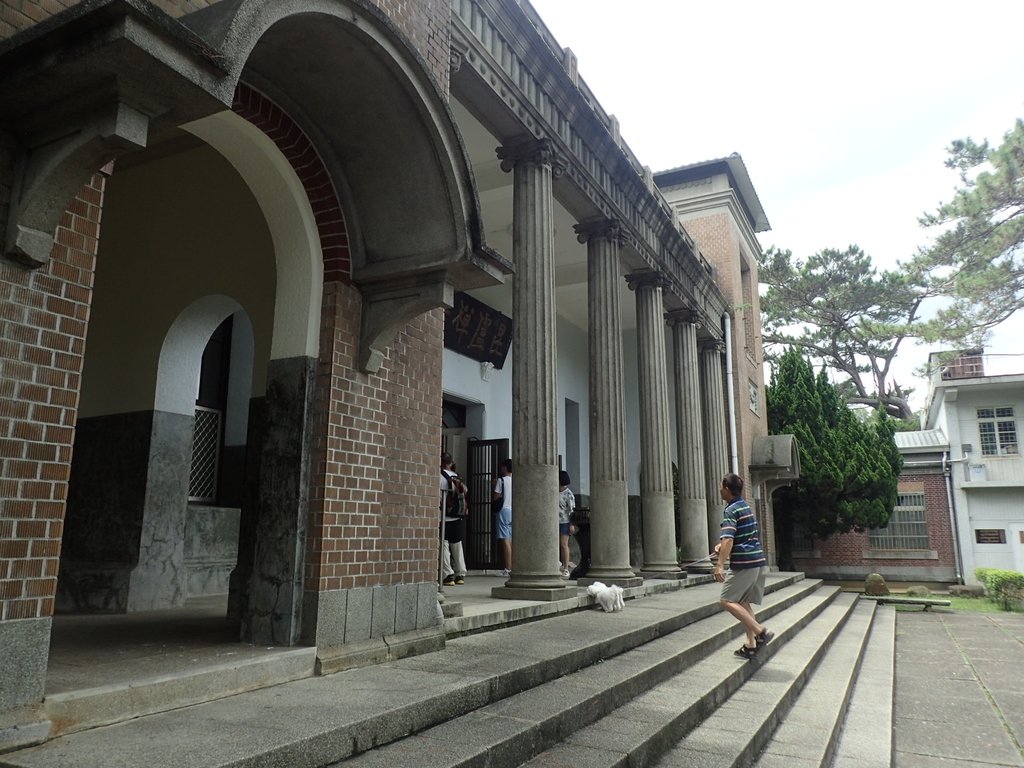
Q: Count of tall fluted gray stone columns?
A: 5